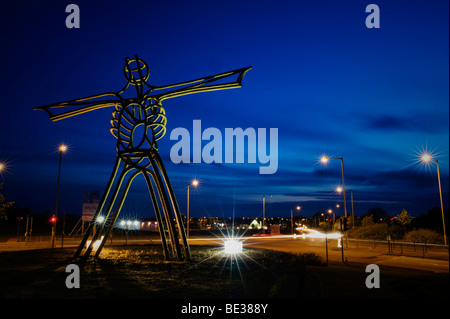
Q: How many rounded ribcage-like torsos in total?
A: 1